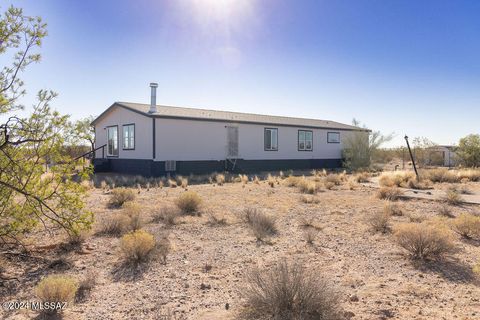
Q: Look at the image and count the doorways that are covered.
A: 1